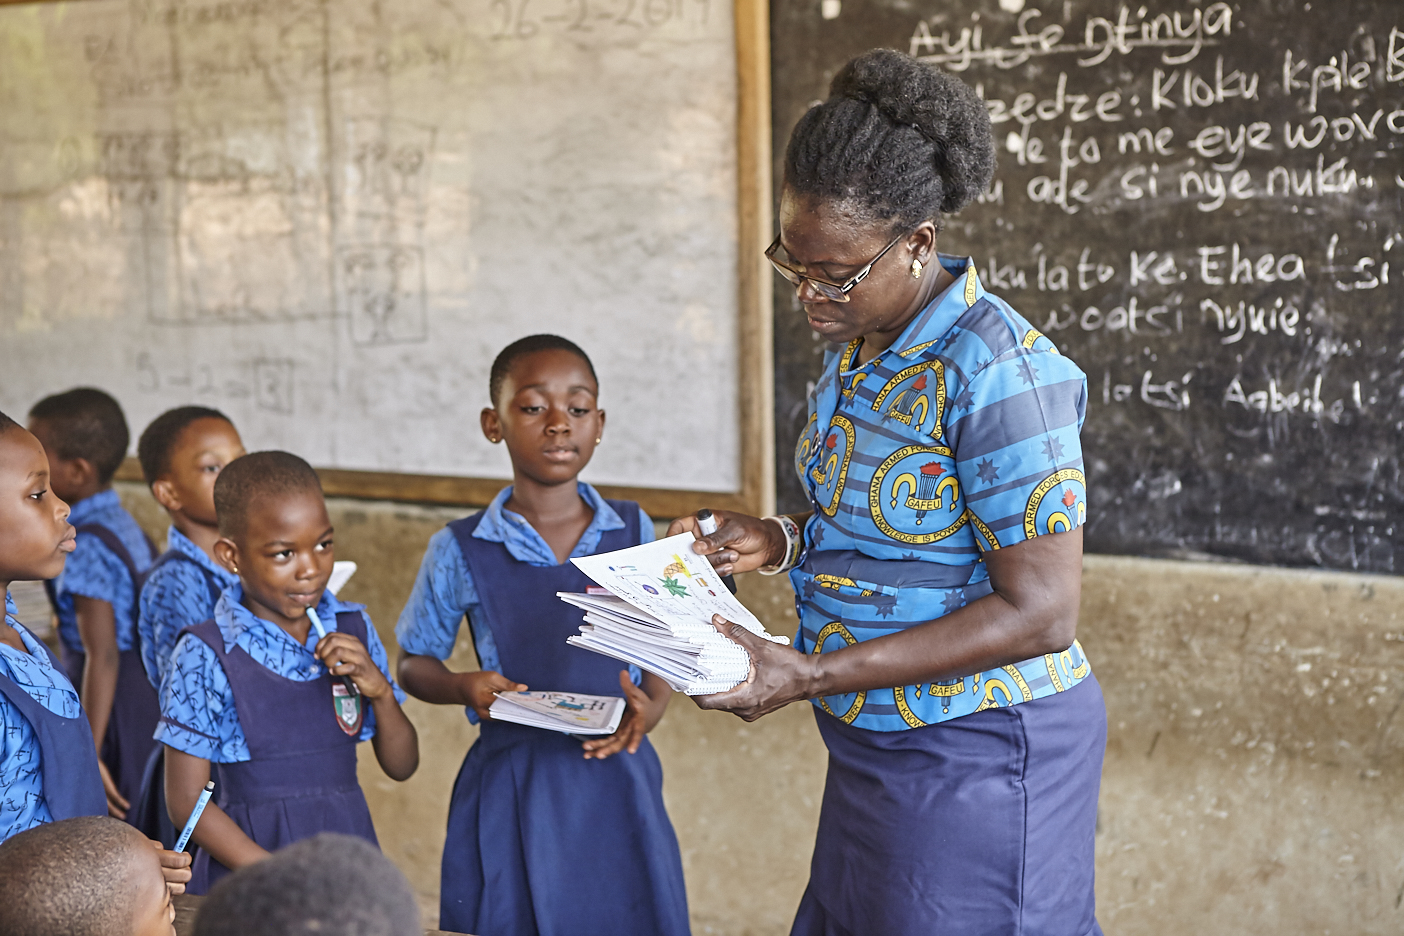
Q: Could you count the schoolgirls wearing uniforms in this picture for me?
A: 5